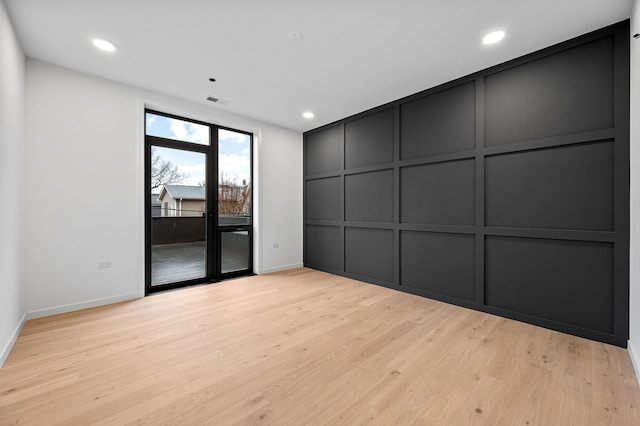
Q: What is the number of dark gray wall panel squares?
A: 12